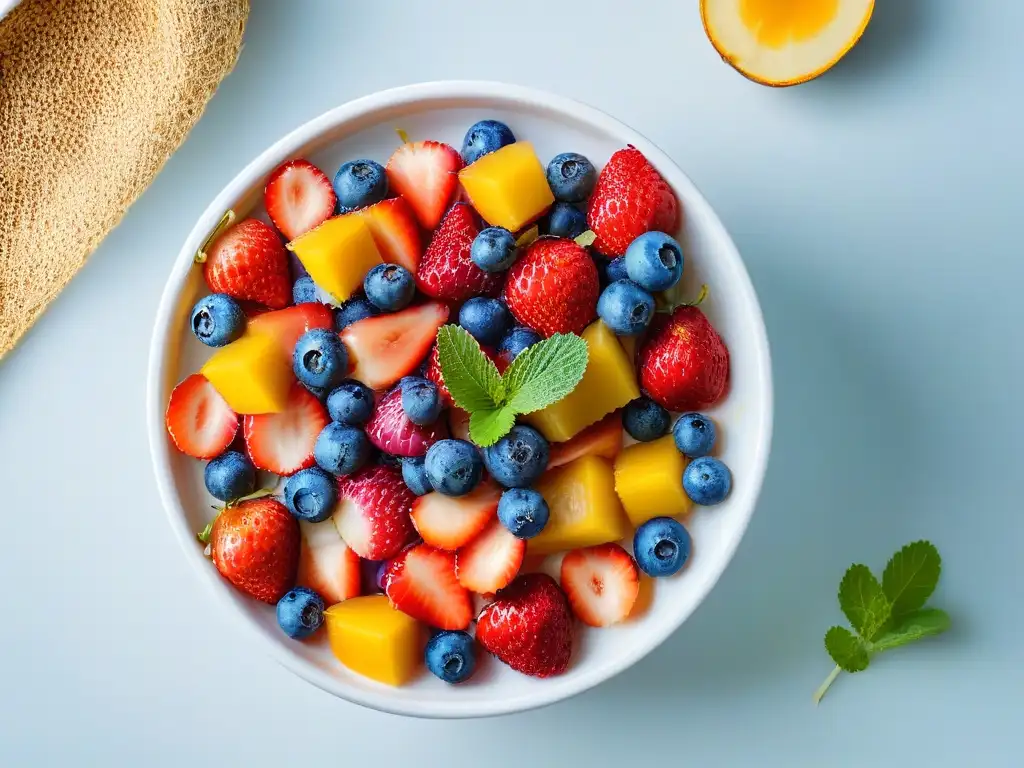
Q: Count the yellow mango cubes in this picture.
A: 7